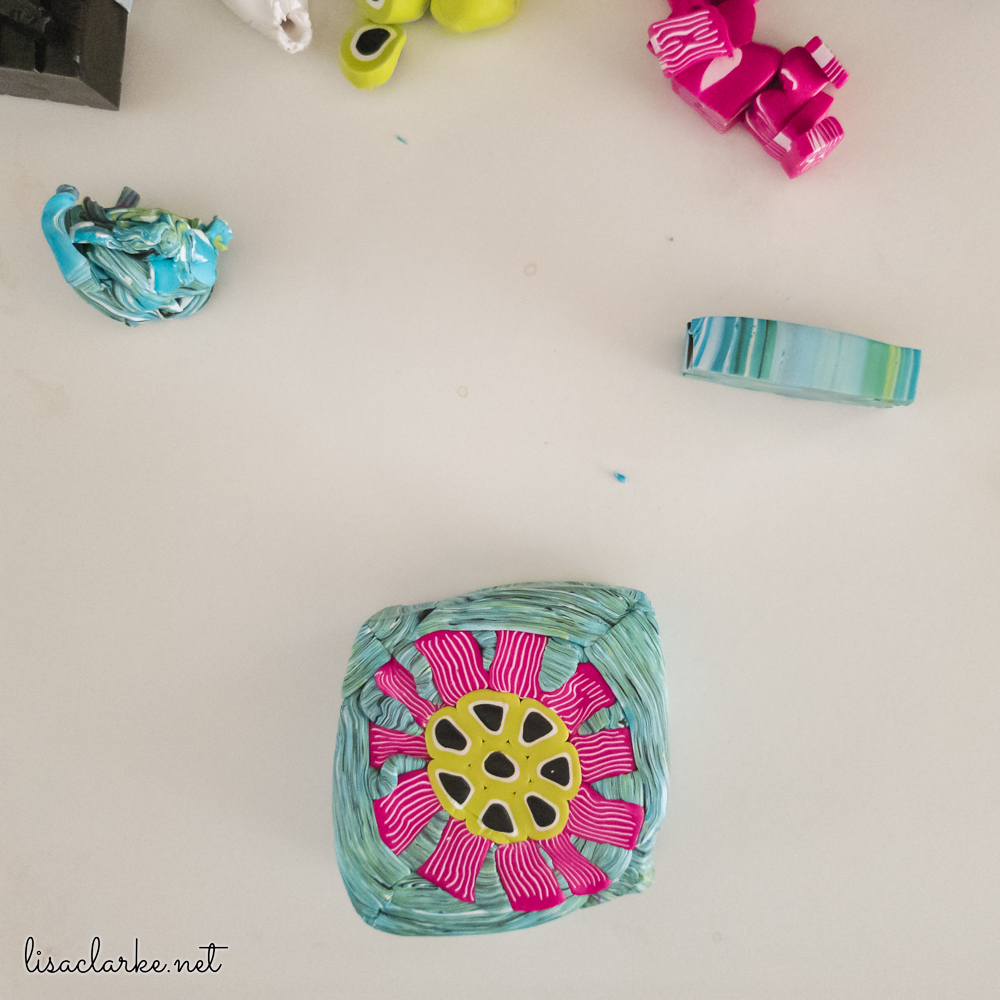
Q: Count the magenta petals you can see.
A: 11